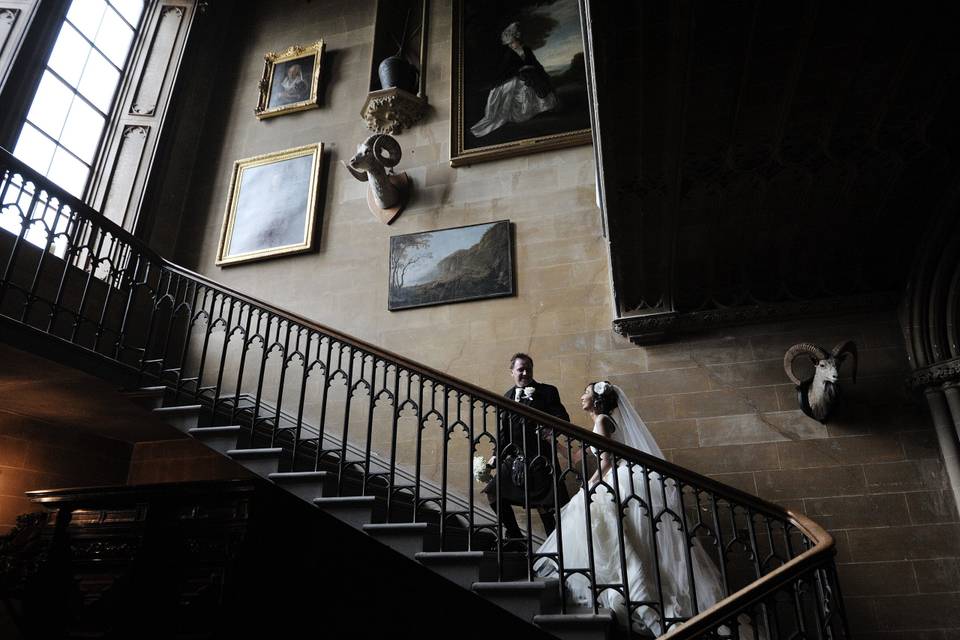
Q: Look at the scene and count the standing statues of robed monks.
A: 0